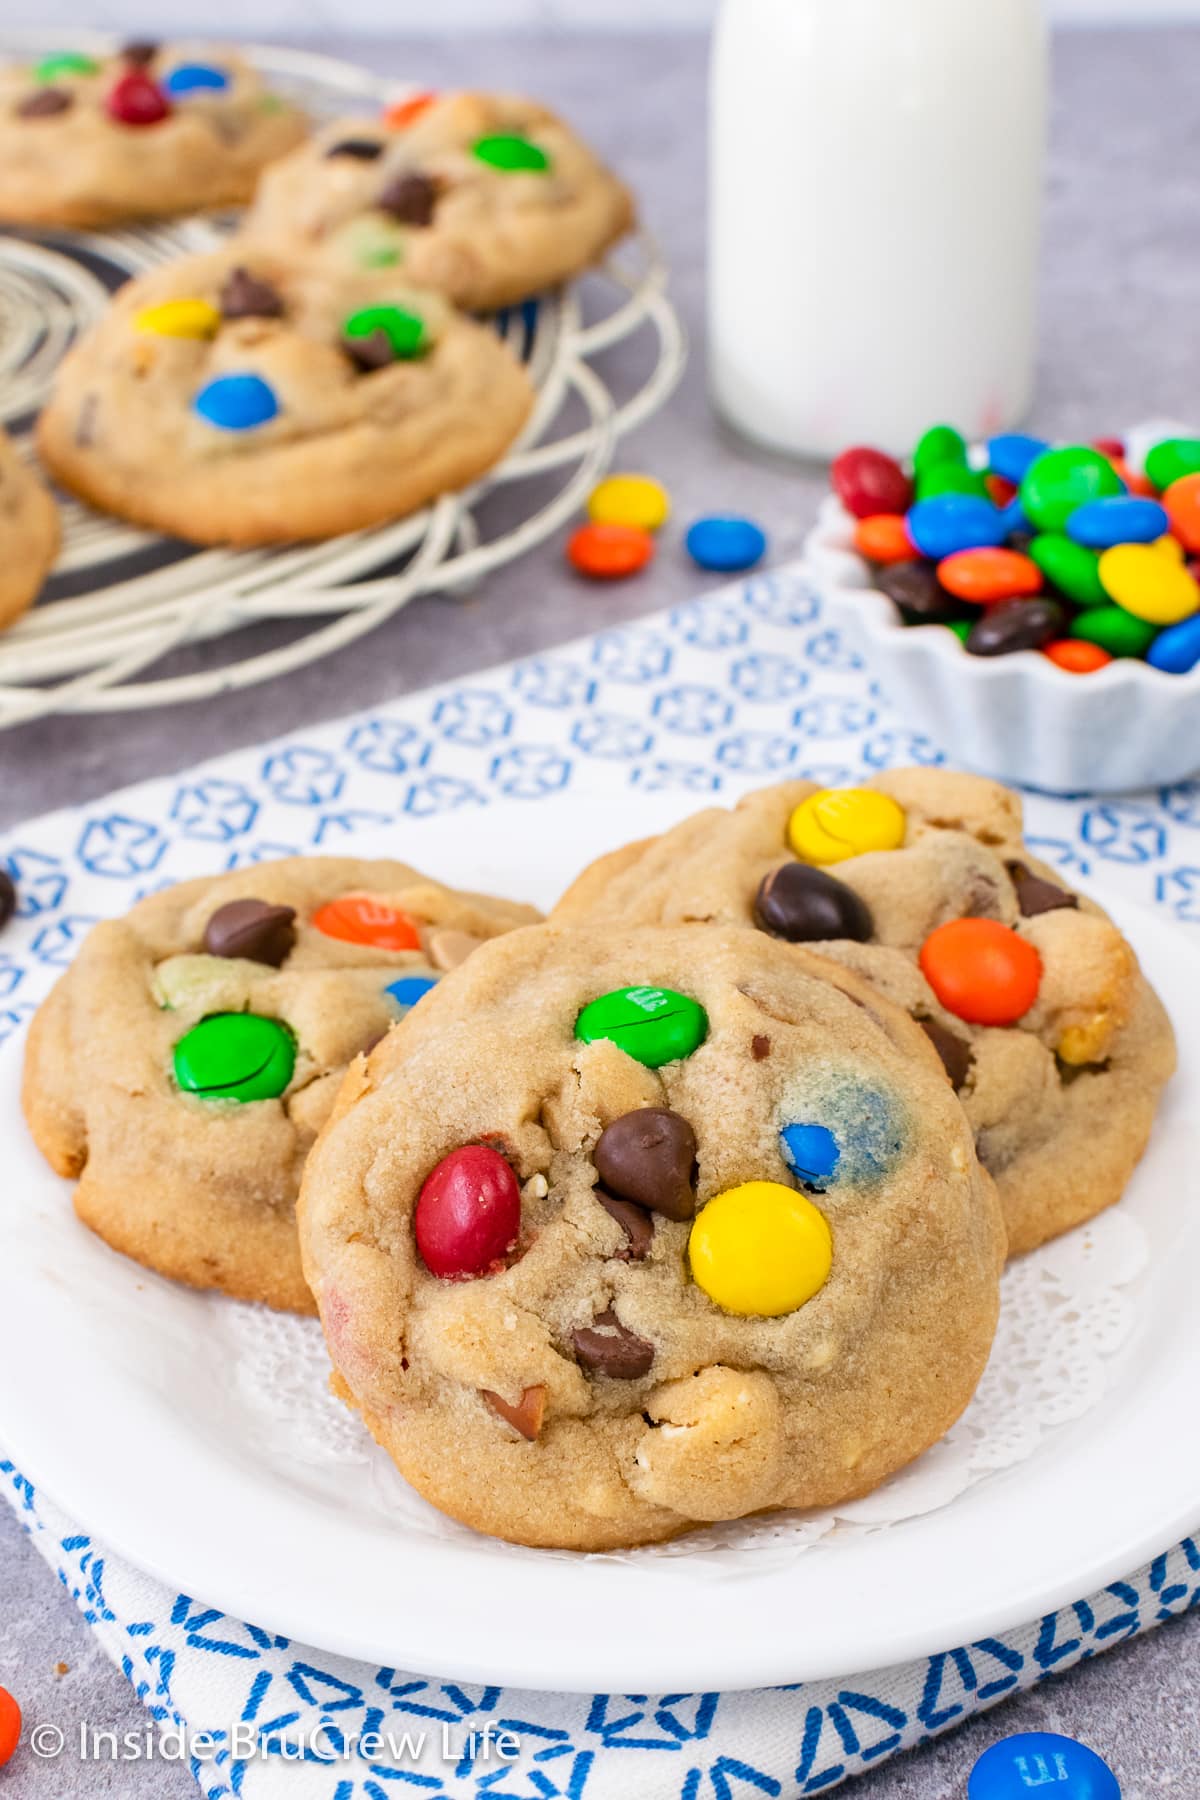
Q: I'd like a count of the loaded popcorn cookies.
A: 7